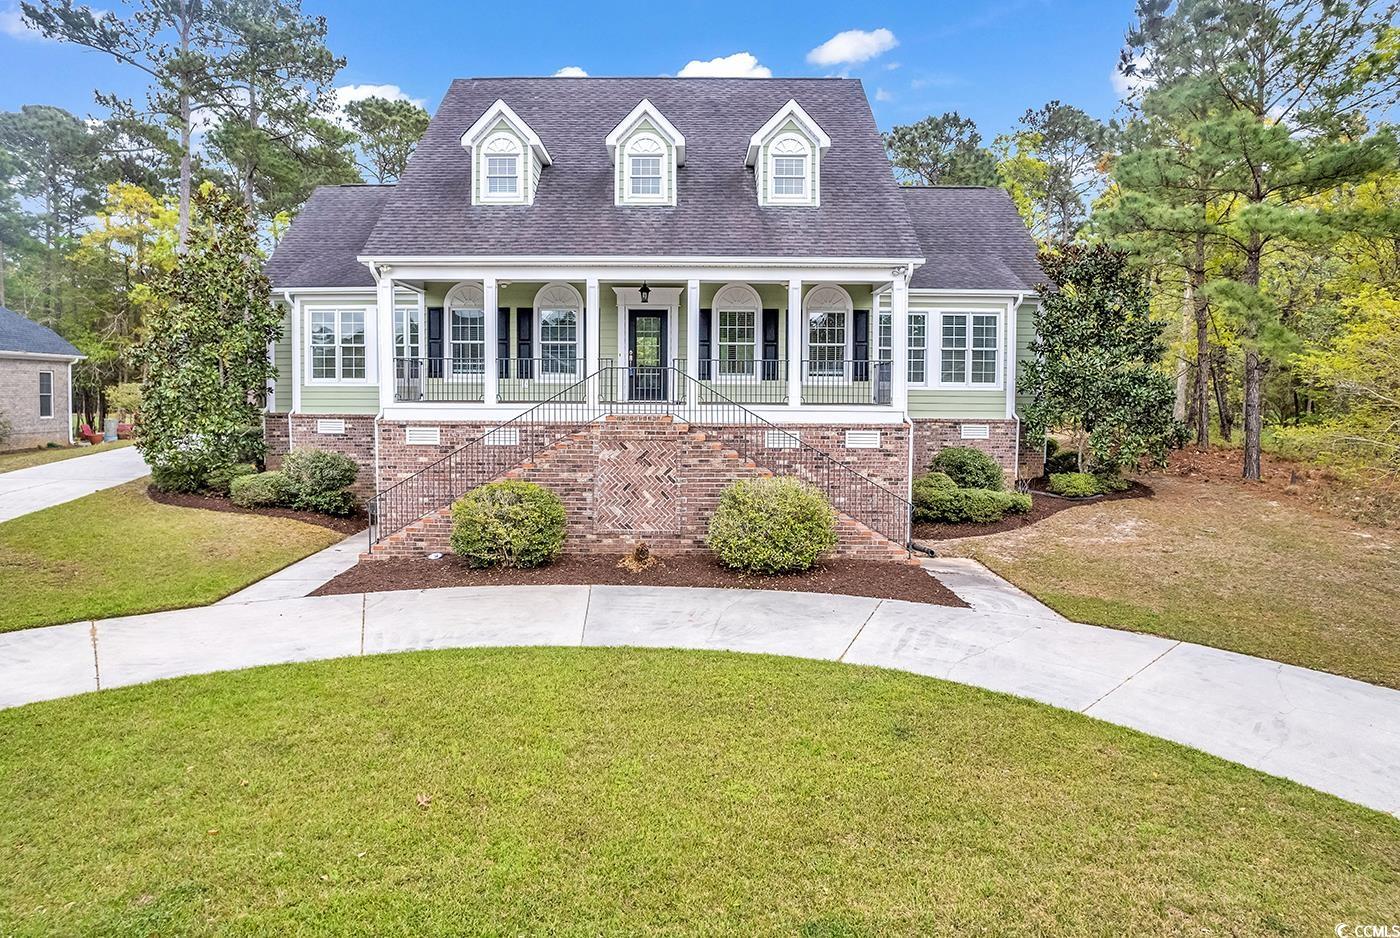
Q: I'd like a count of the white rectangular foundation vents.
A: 6